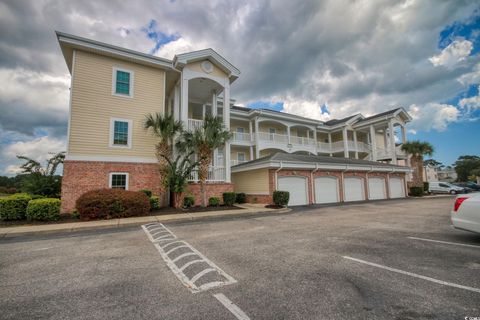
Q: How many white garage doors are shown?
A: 5